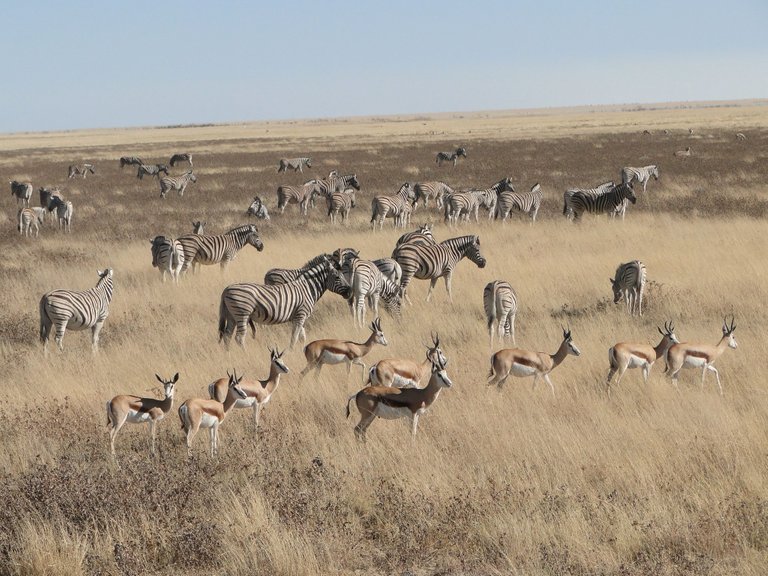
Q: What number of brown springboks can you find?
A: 9